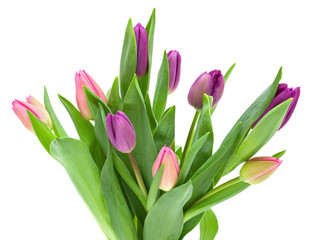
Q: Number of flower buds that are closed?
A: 9